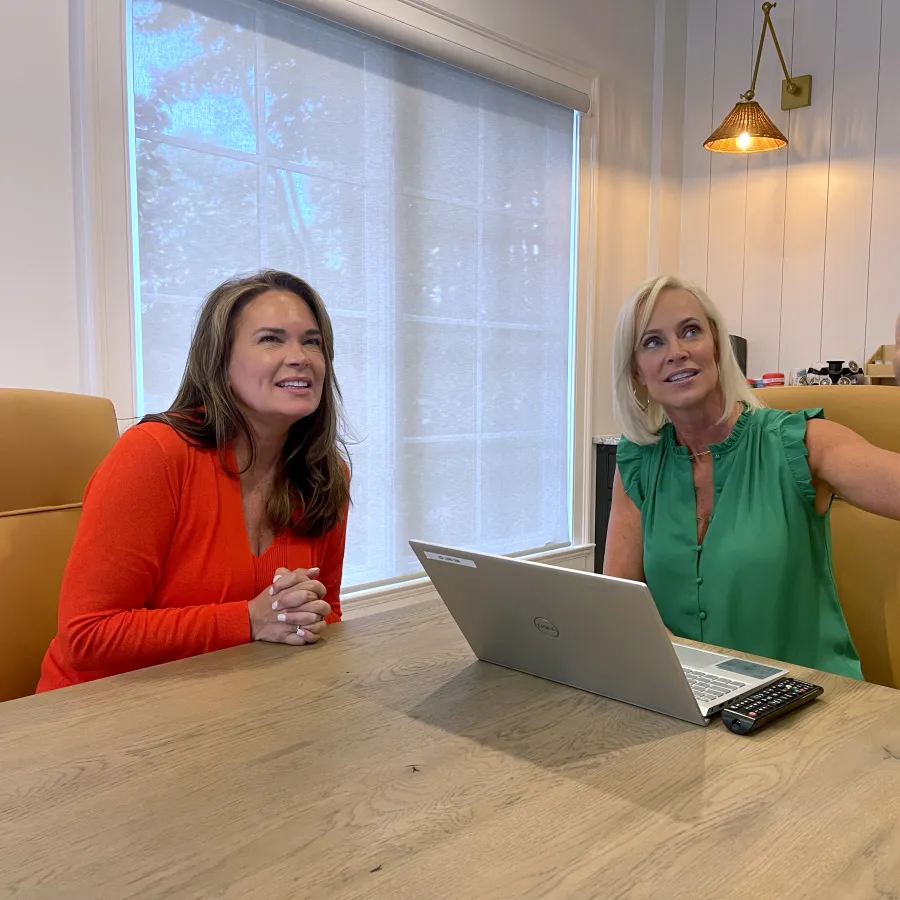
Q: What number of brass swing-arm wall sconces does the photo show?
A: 1